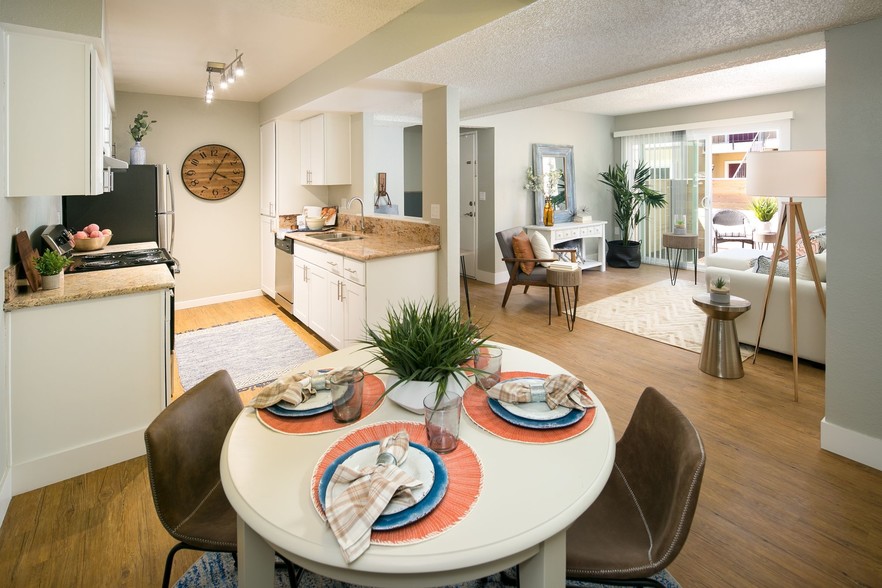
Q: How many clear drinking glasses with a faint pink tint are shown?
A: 3